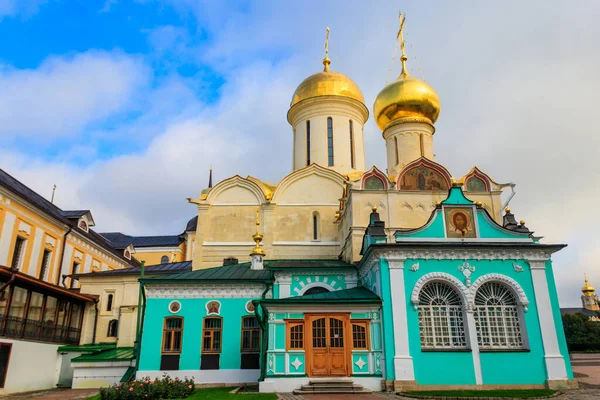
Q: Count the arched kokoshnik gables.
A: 5